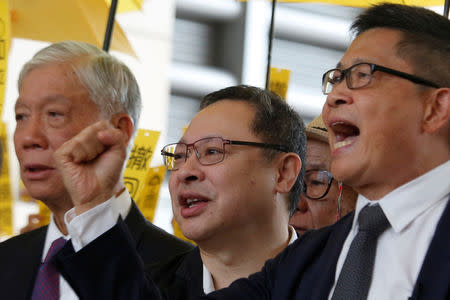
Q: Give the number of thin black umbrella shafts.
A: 3